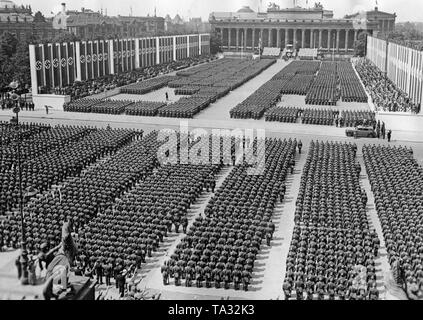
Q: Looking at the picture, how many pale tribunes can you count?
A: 2